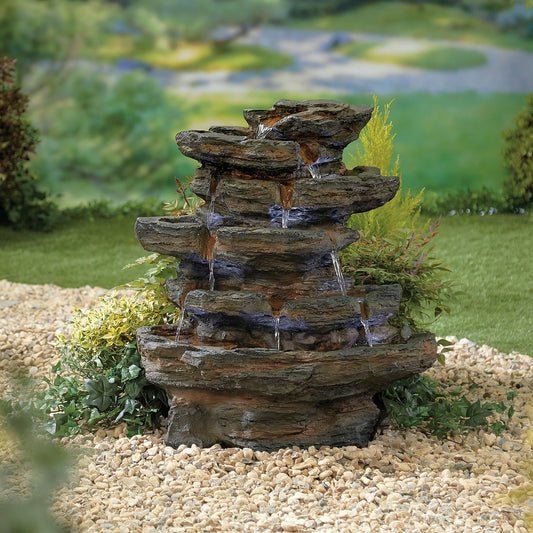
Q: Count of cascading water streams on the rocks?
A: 9